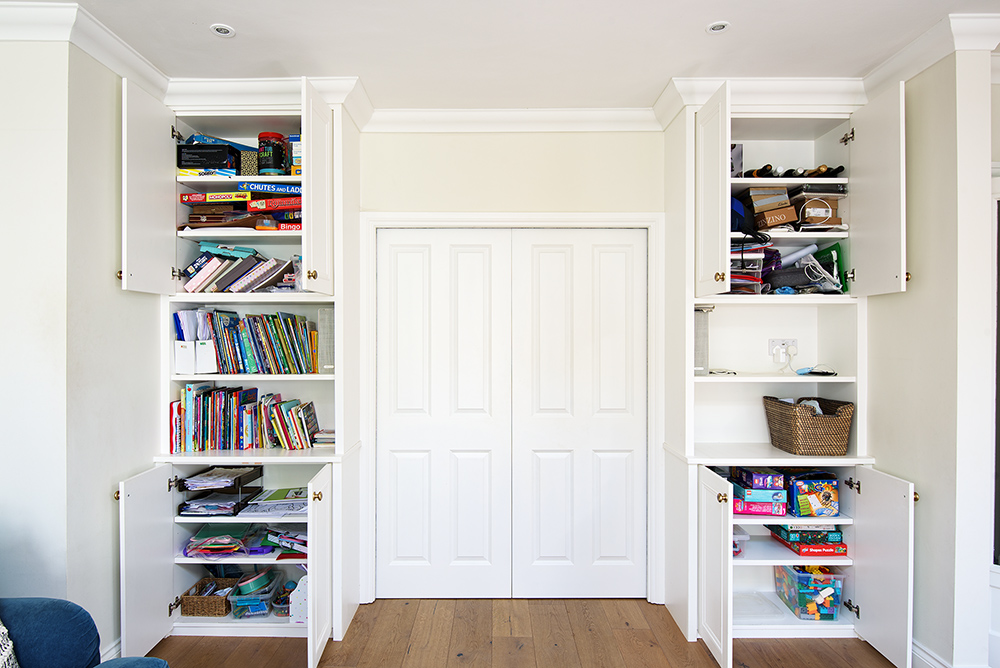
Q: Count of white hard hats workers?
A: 0